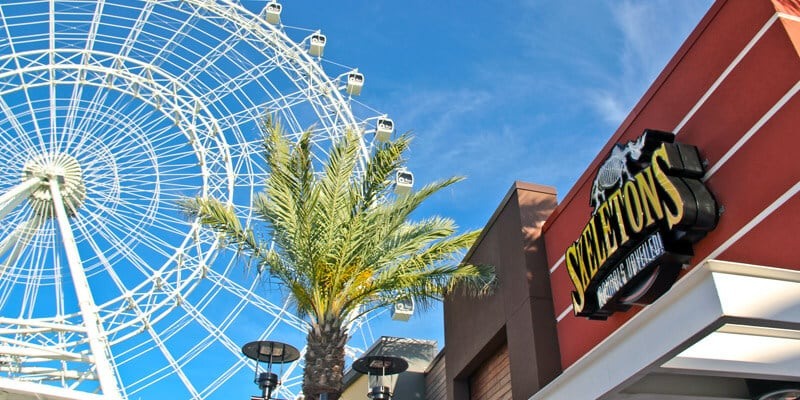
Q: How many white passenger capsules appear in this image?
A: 6